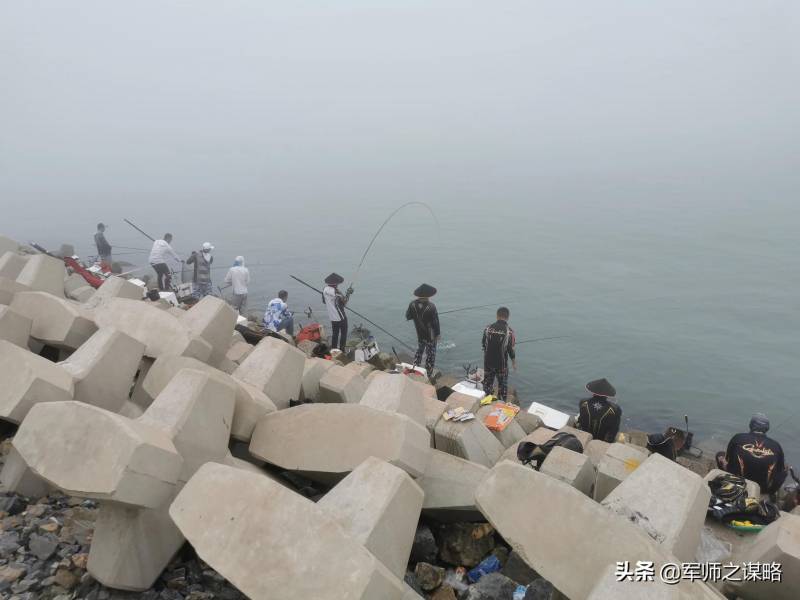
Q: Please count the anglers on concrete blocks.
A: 10